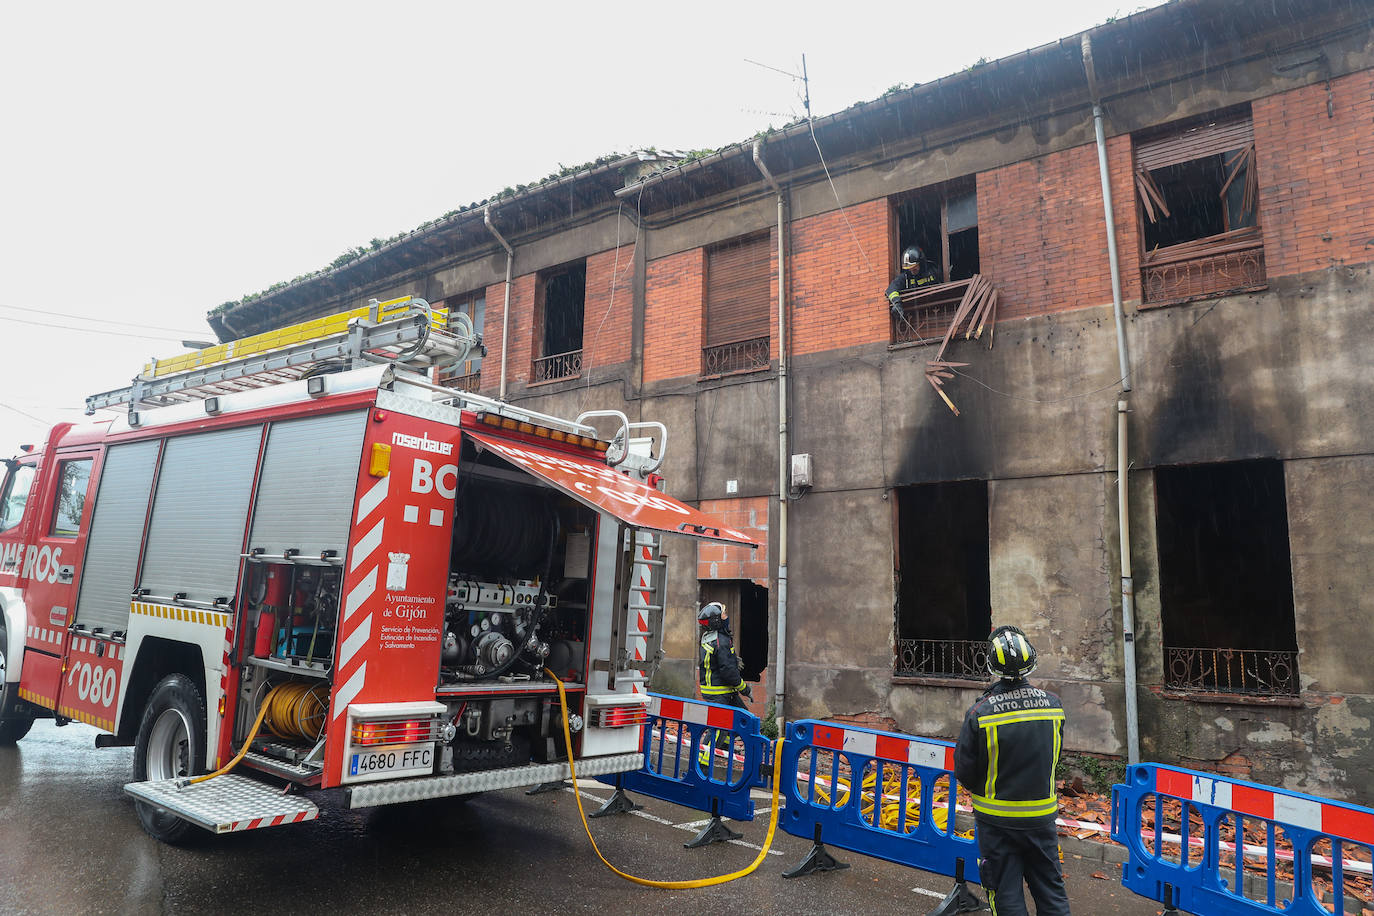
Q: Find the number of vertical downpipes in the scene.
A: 3